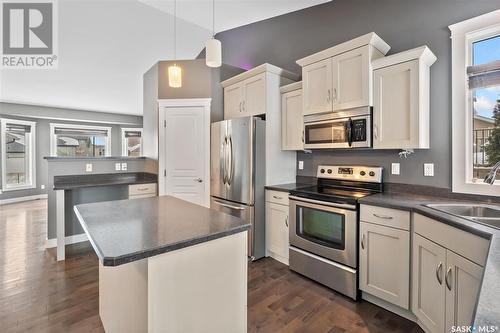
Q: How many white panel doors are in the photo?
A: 1